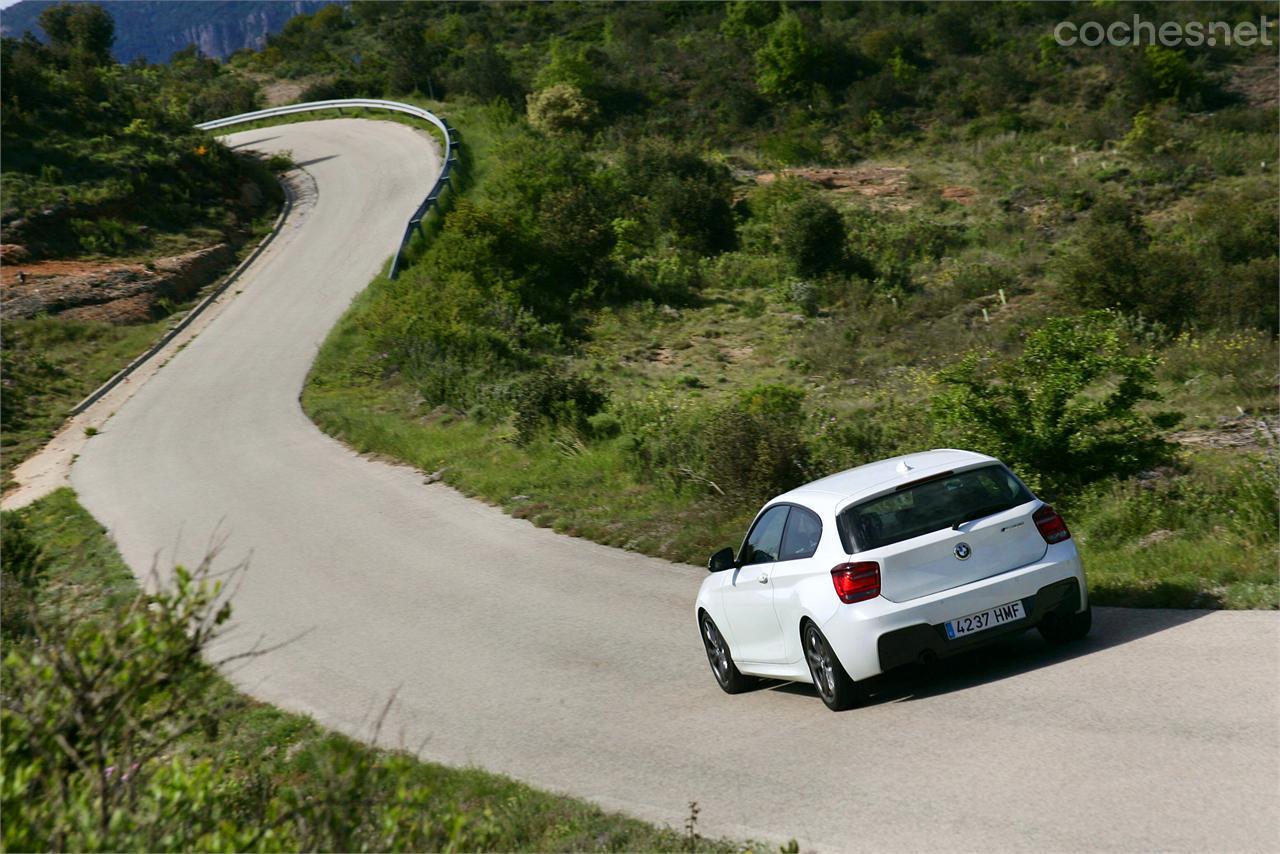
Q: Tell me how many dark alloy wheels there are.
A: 2